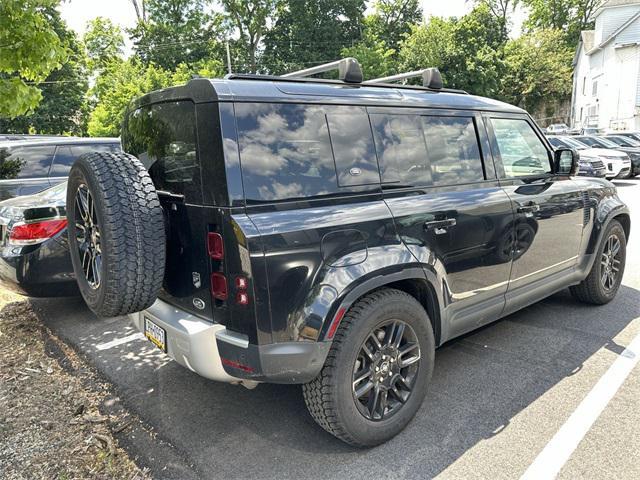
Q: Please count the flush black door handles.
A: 2